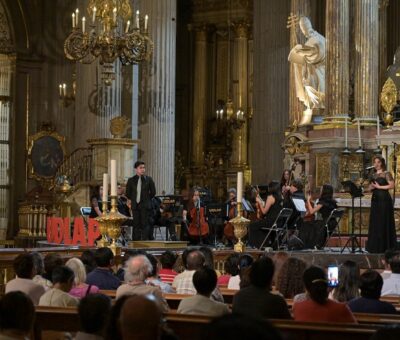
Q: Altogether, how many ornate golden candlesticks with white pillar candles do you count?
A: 3